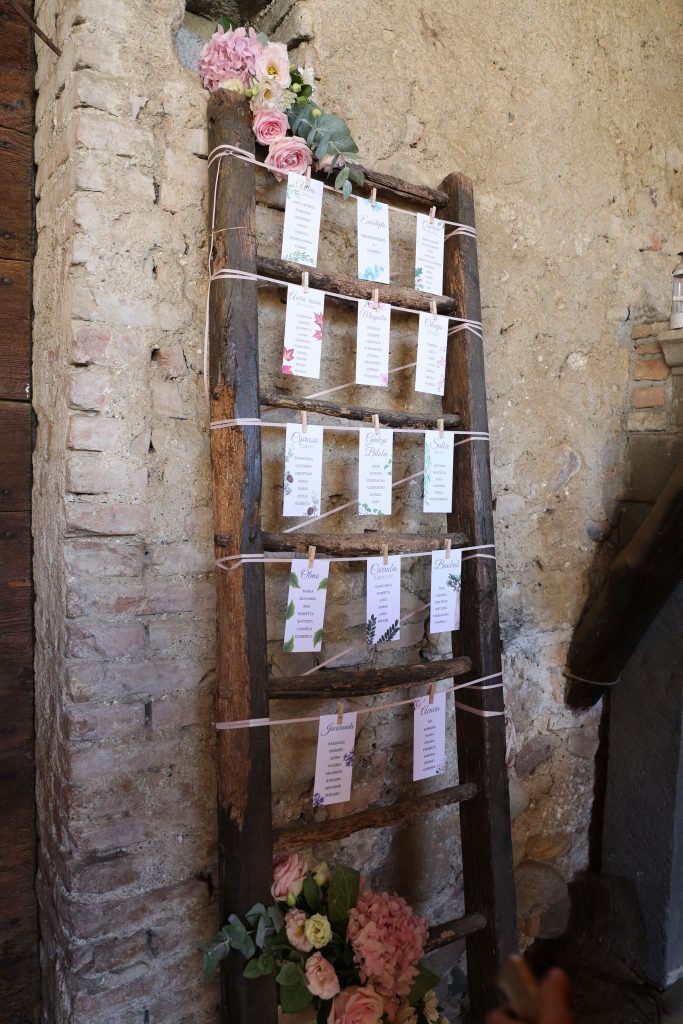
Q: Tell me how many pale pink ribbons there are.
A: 5